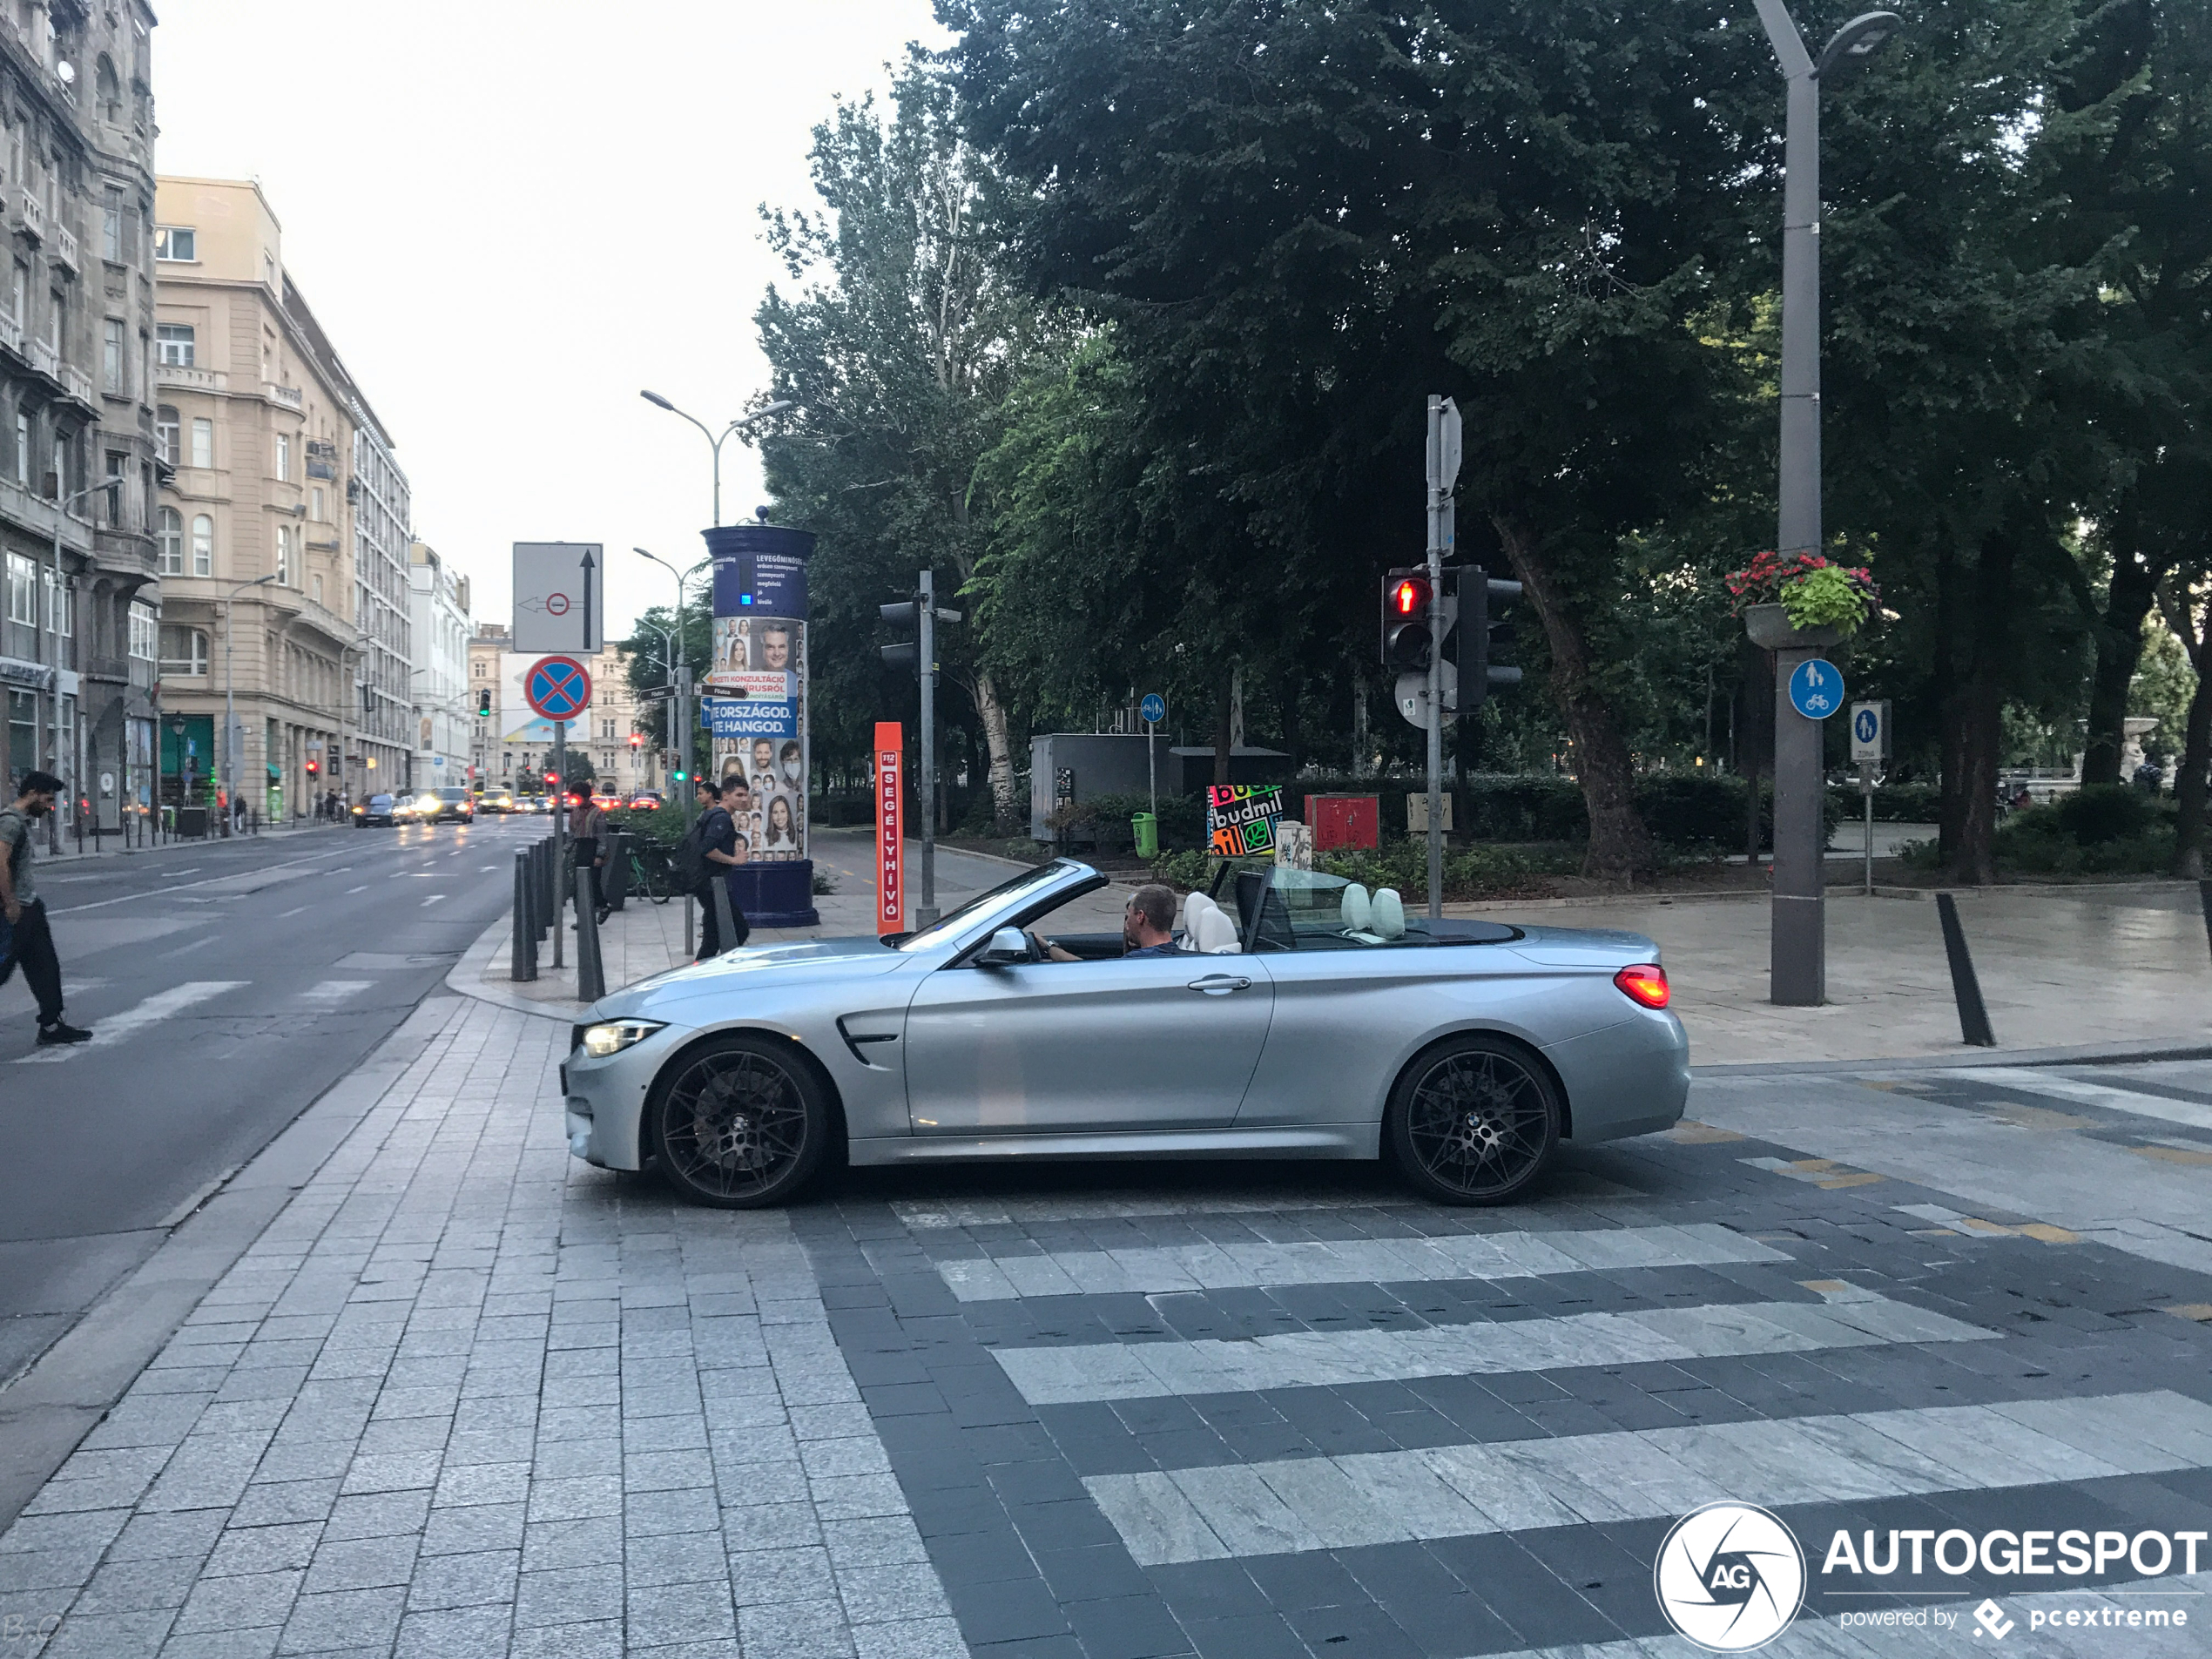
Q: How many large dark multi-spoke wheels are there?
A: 2